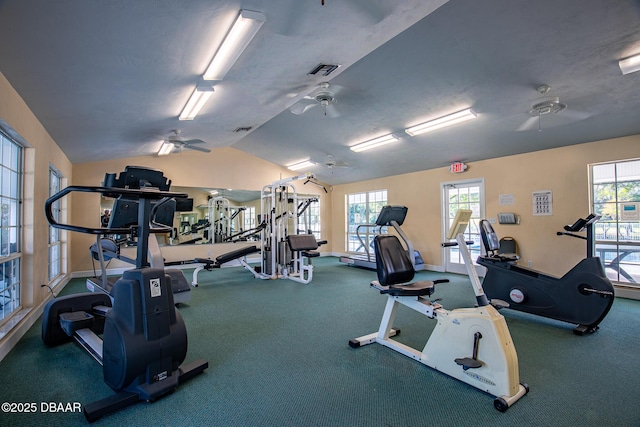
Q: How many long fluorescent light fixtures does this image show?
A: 7